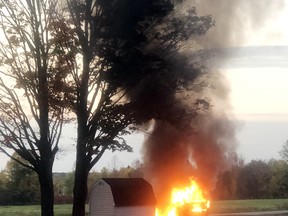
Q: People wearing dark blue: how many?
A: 0